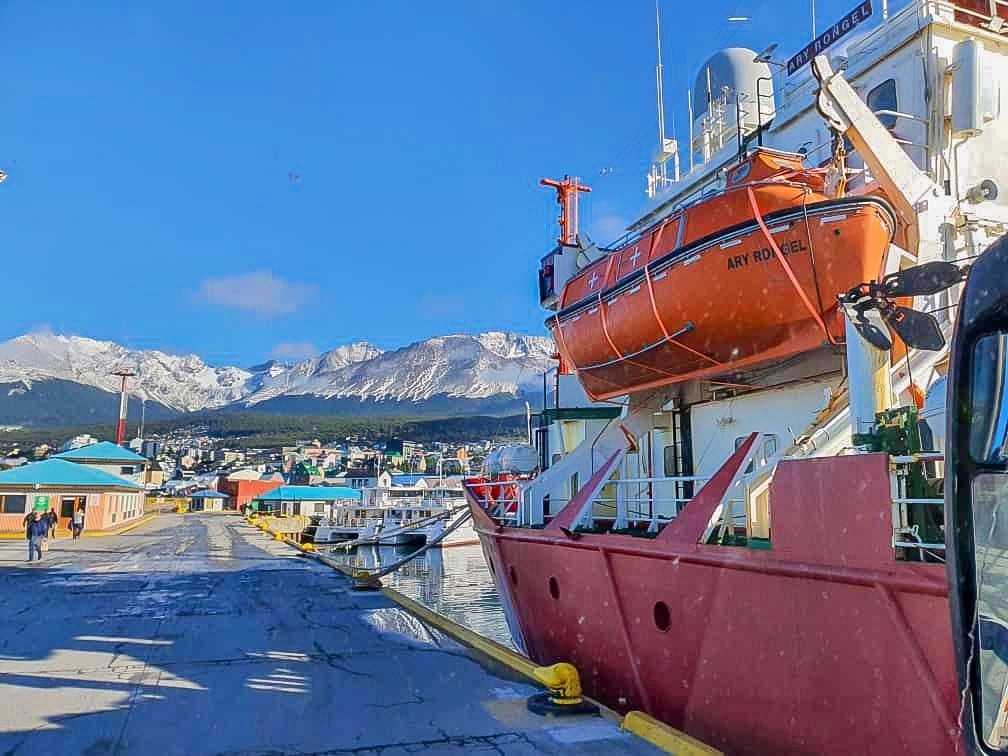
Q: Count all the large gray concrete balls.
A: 0